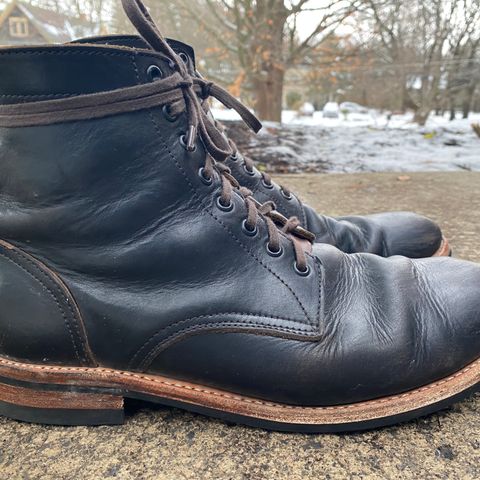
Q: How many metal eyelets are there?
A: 13